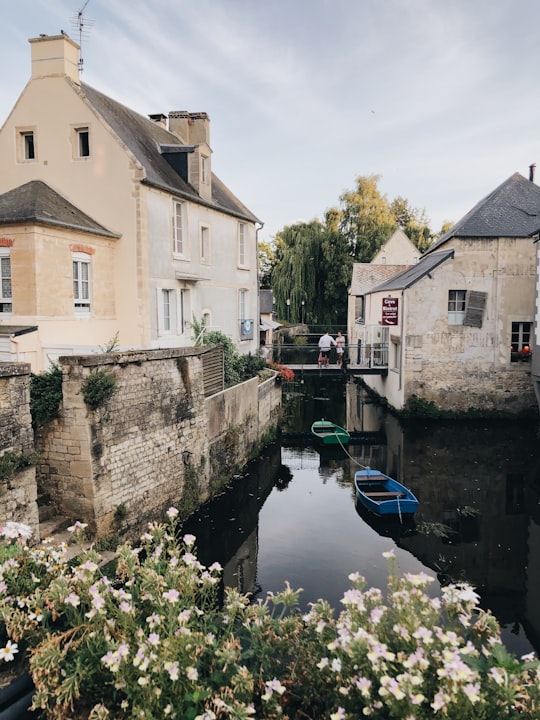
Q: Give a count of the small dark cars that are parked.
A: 0